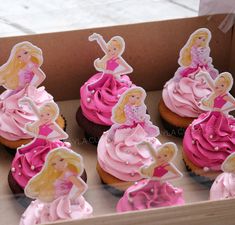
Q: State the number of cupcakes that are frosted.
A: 9